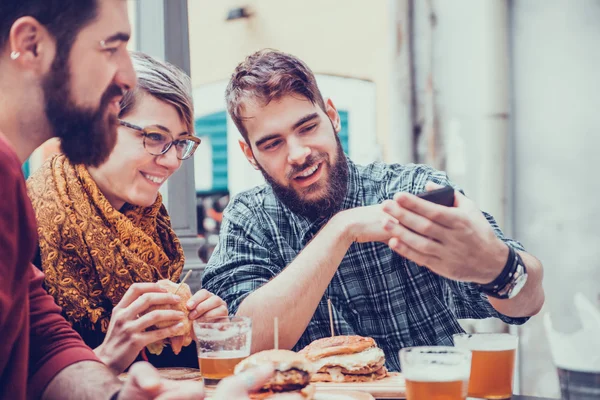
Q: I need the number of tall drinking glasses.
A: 3